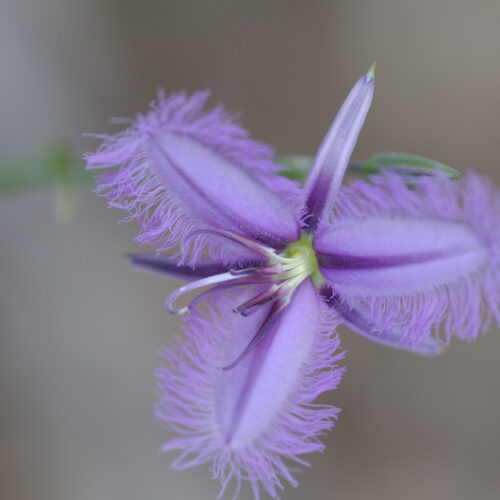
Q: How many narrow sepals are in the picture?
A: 3